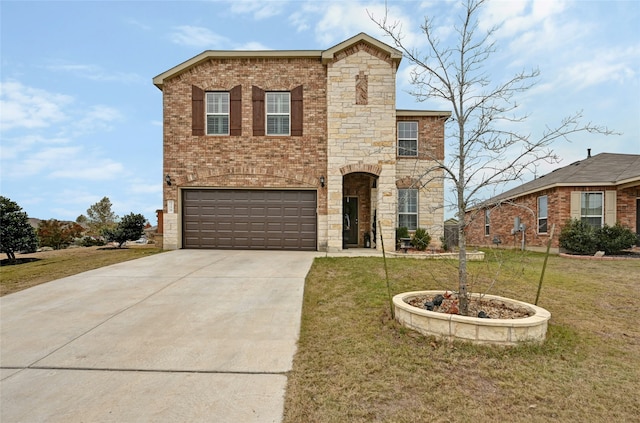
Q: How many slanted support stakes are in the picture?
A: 2